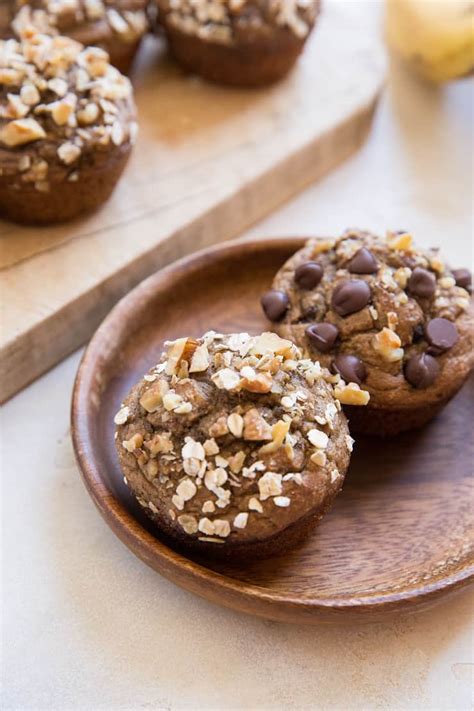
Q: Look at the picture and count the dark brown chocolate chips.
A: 10